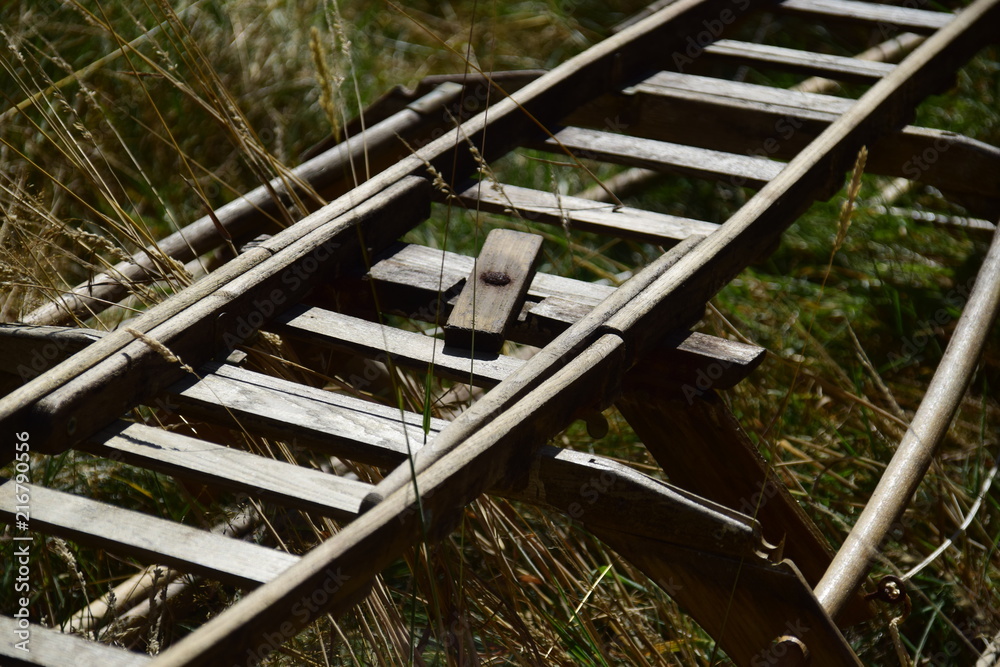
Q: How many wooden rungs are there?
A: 11